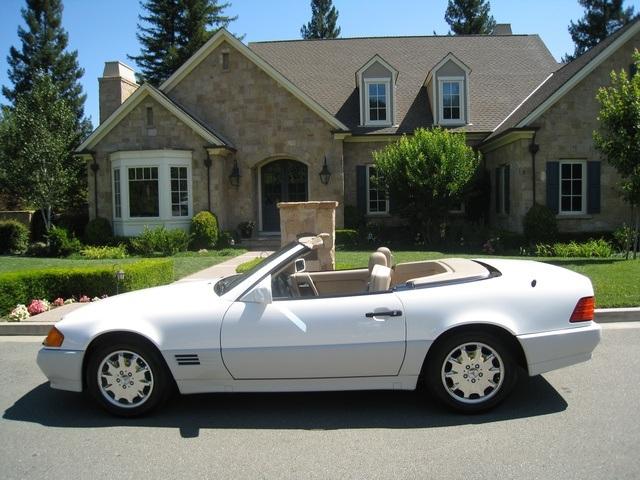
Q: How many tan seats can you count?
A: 2